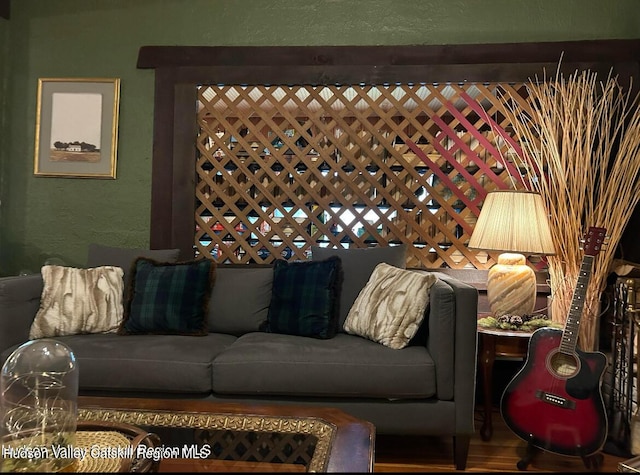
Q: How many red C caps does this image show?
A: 0